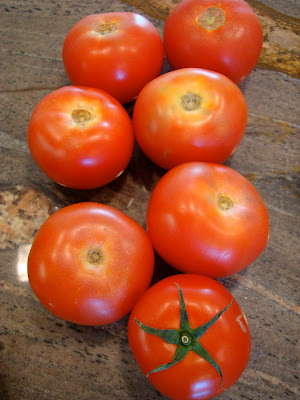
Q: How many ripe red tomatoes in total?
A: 7